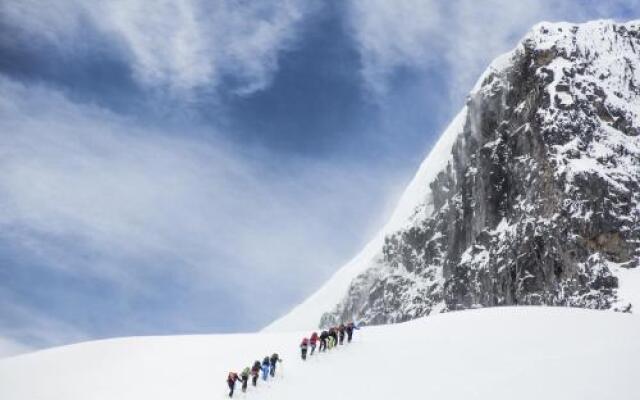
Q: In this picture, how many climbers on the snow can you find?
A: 12